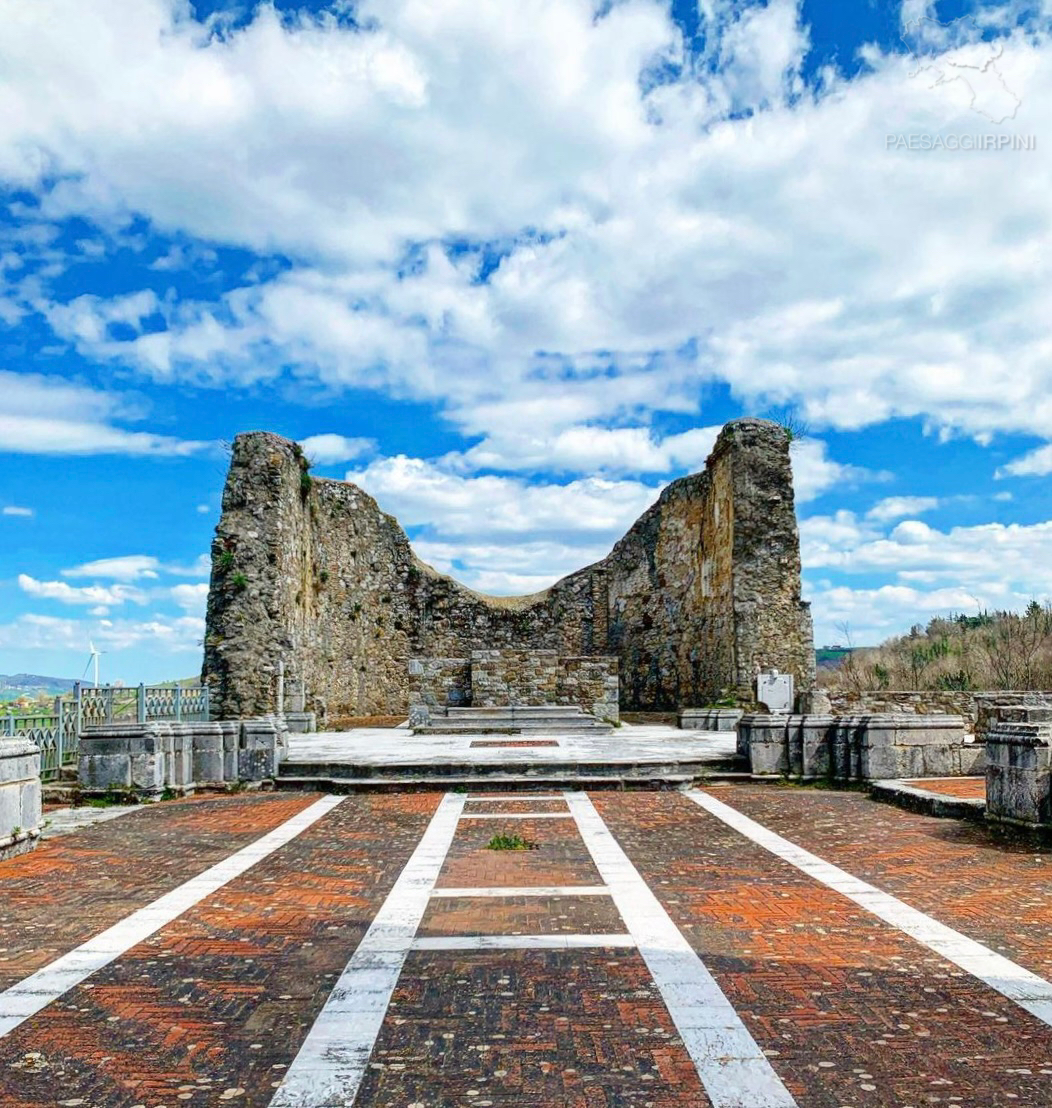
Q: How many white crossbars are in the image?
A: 4